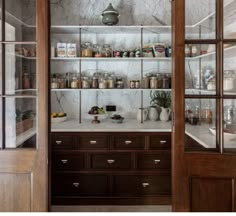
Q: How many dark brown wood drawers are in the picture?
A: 9